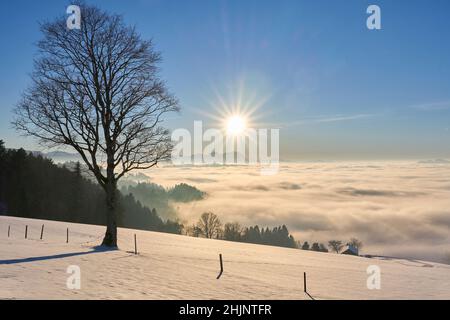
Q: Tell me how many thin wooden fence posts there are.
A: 7